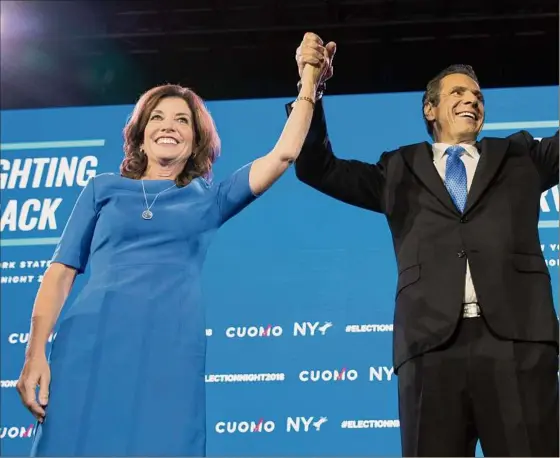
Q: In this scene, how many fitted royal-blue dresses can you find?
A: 1